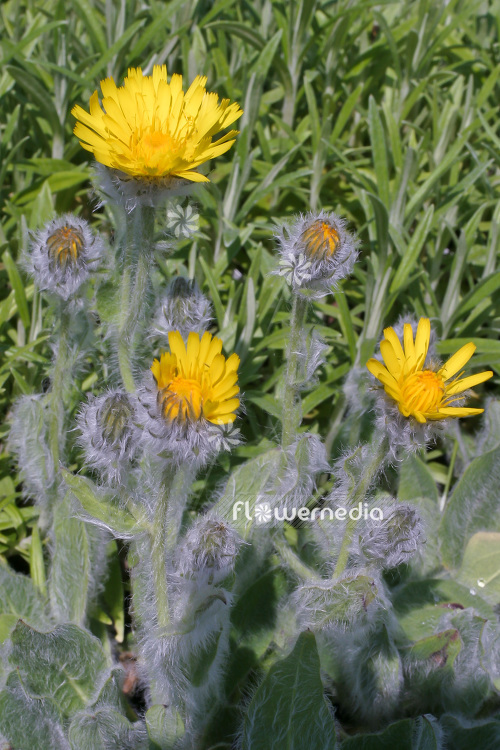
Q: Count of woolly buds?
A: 6